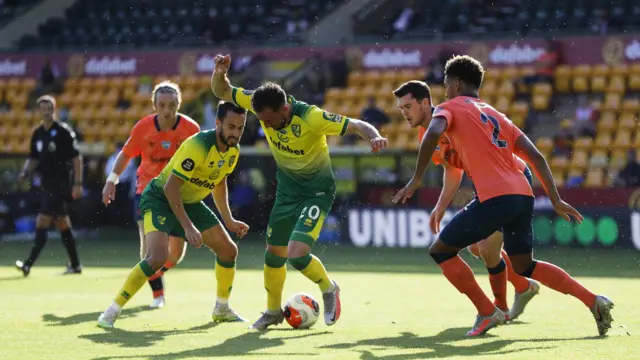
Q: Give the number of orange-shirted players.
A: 3